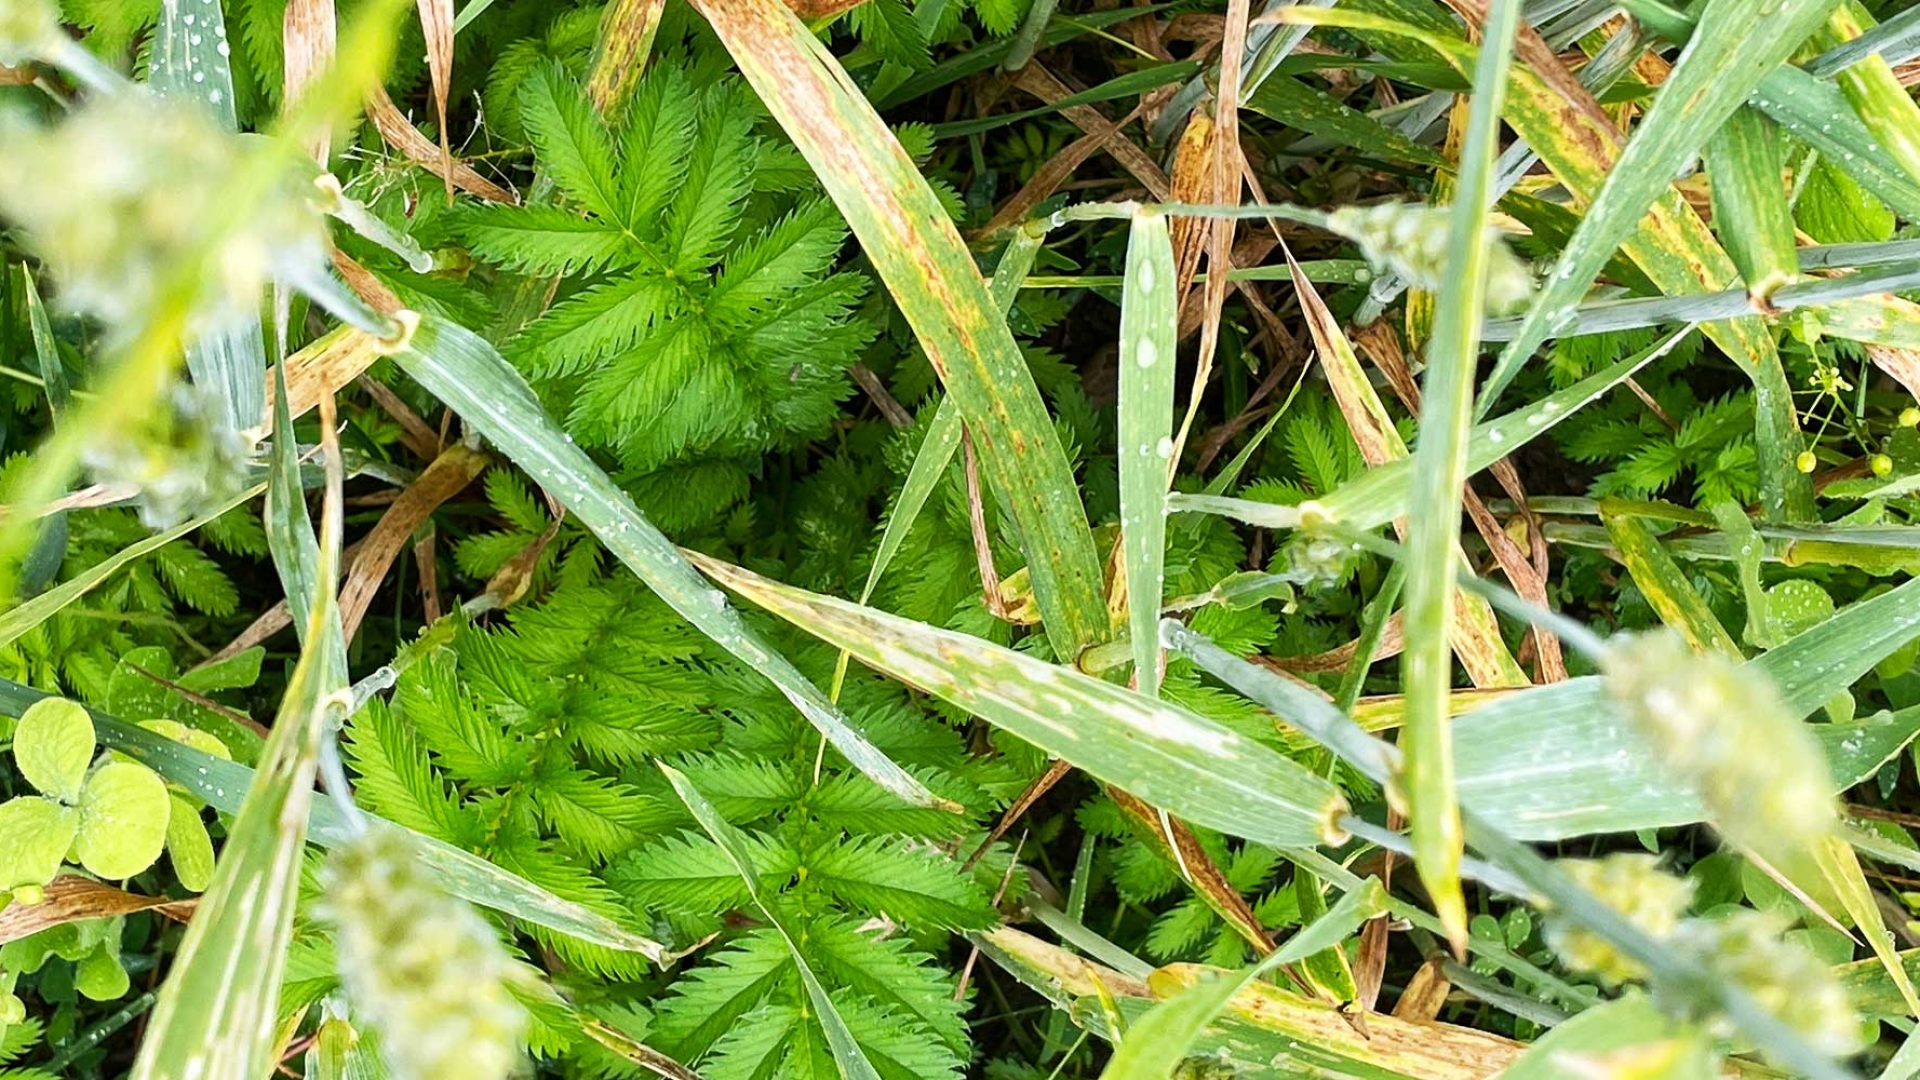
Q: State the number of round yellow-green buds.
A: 3